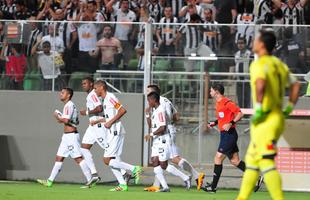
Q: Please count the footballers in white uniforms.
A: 5